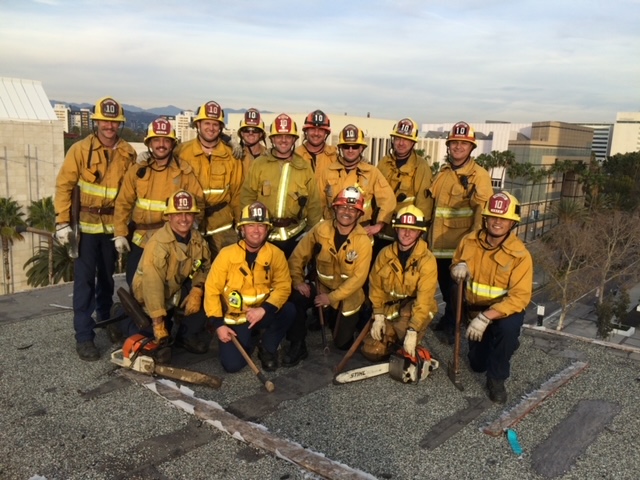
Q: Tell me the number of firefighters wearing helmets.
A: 14